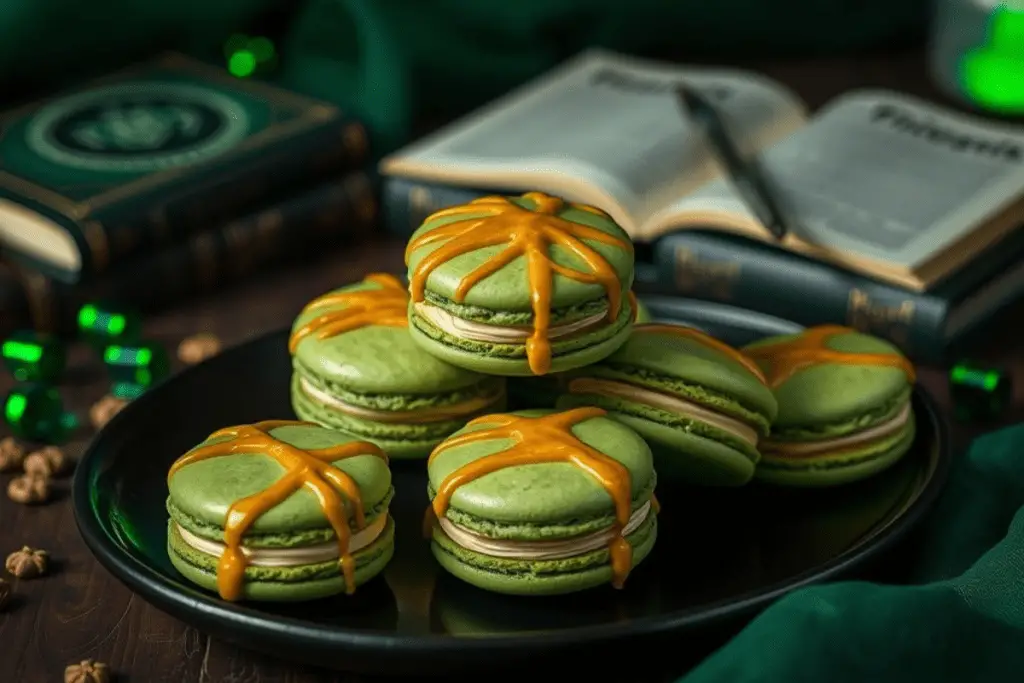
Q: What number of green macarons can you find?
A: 6